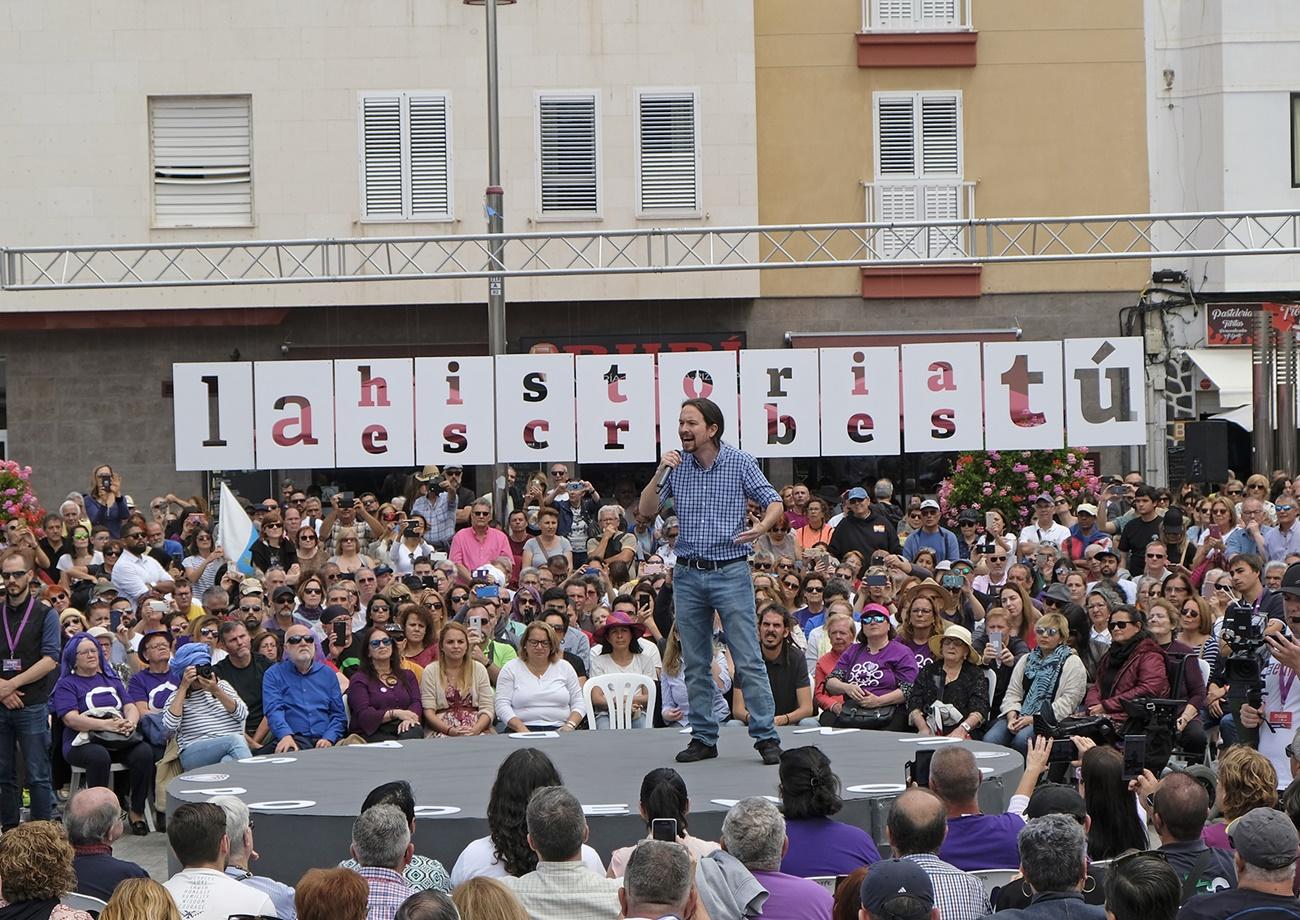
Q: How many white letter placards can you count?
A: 12